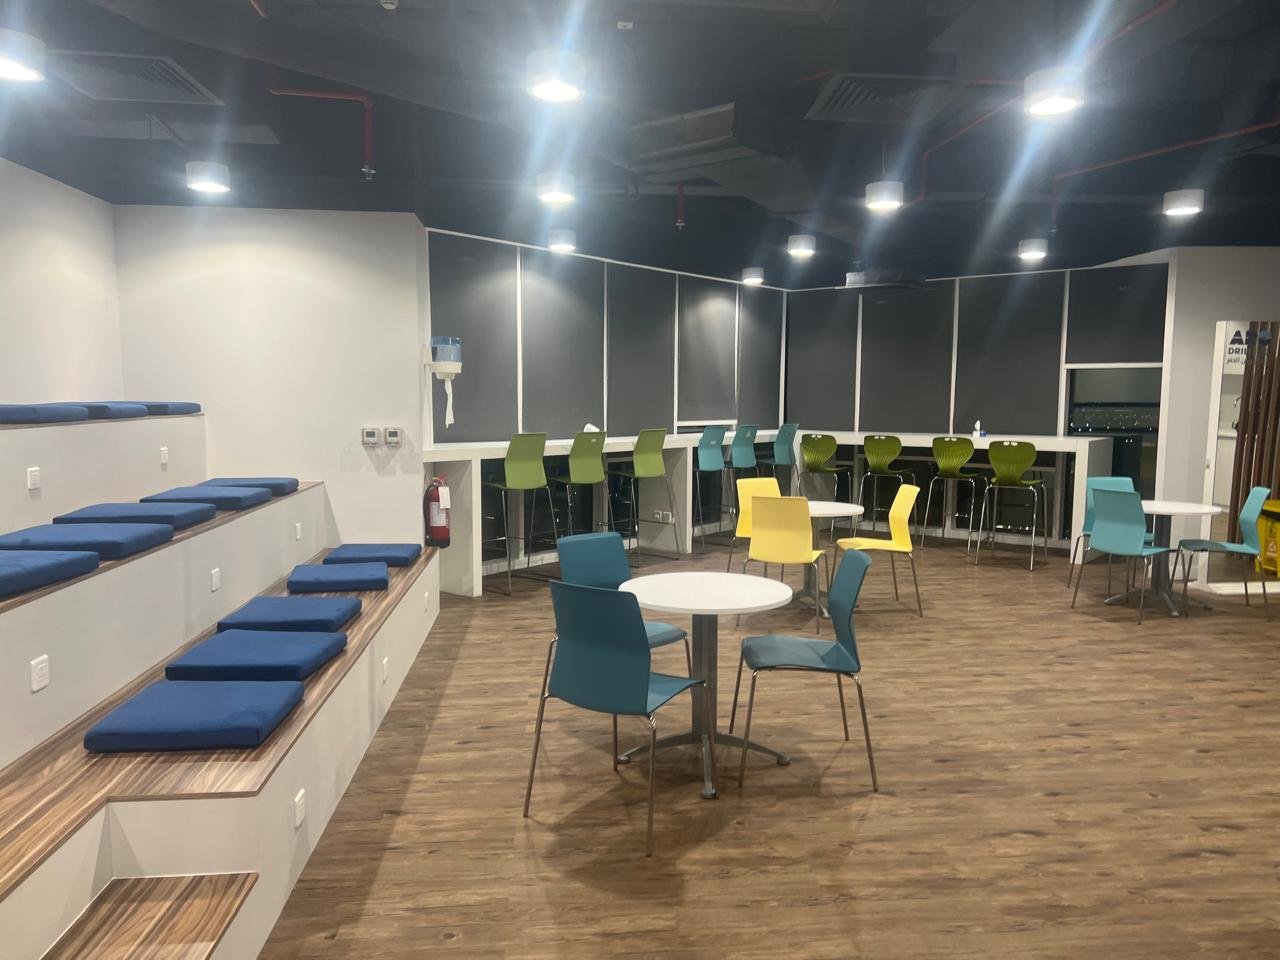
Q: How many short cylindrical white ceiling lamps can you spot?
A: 11